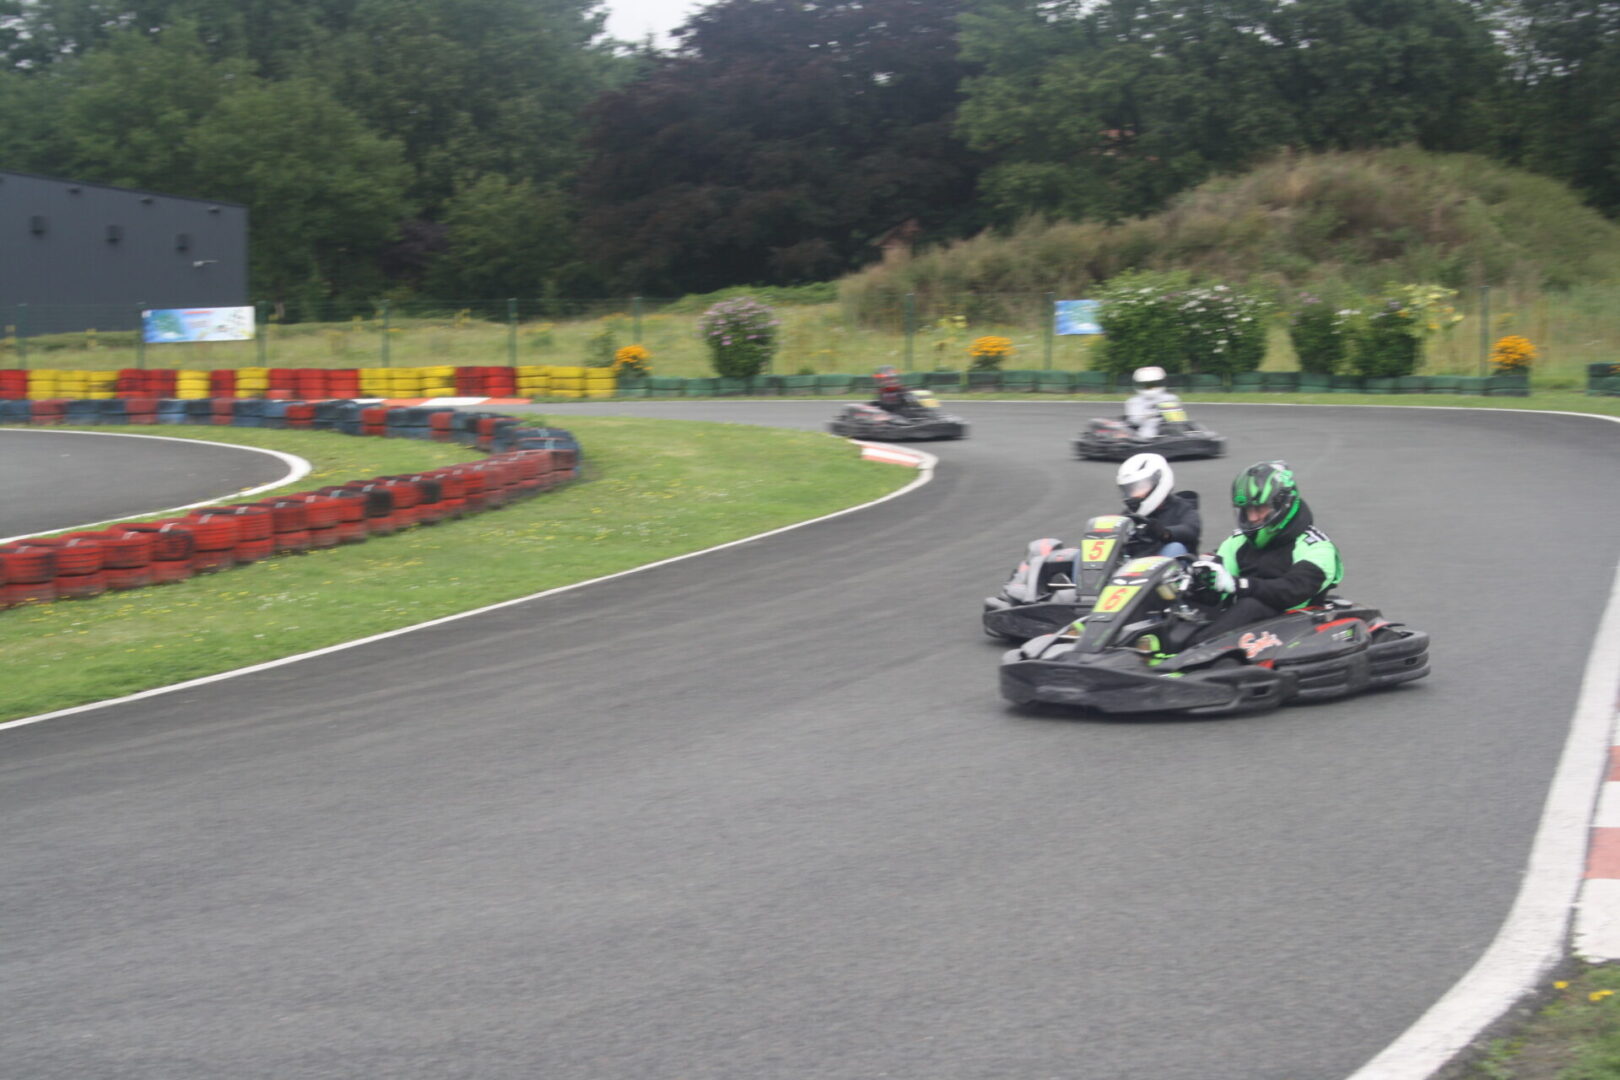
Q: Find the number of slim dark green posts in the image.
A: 9